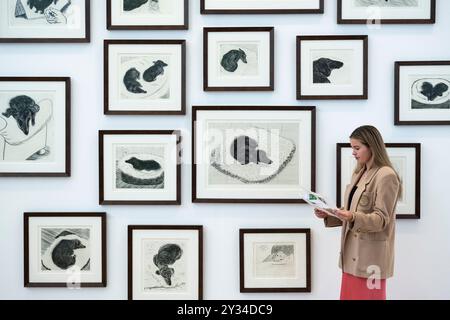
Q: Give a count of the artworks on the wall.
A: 15